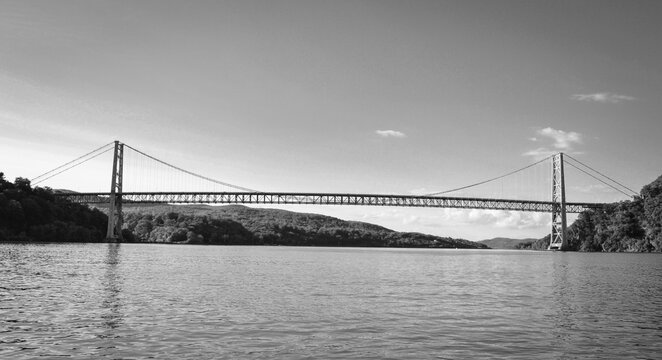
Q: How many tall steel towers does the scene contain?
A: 2